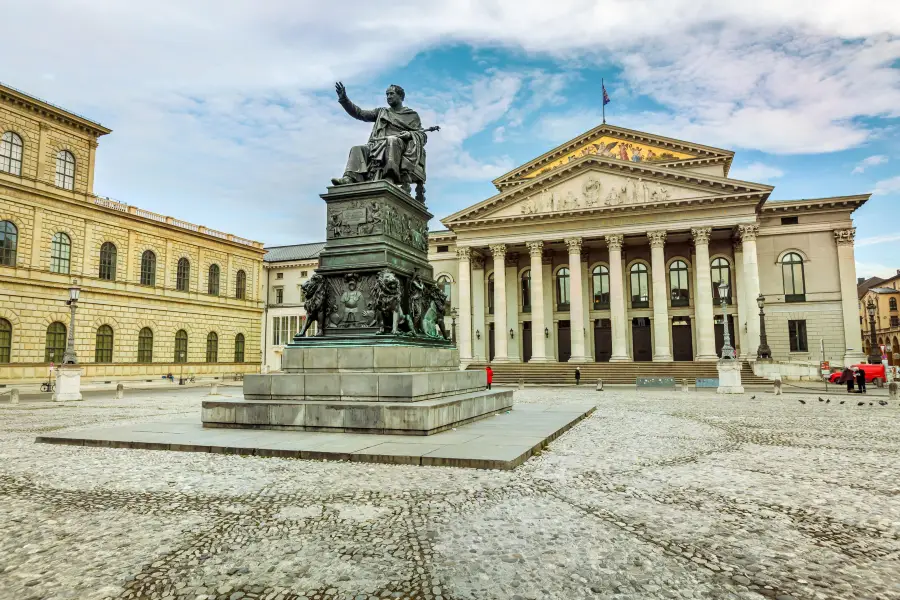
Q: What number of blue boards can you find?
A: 2